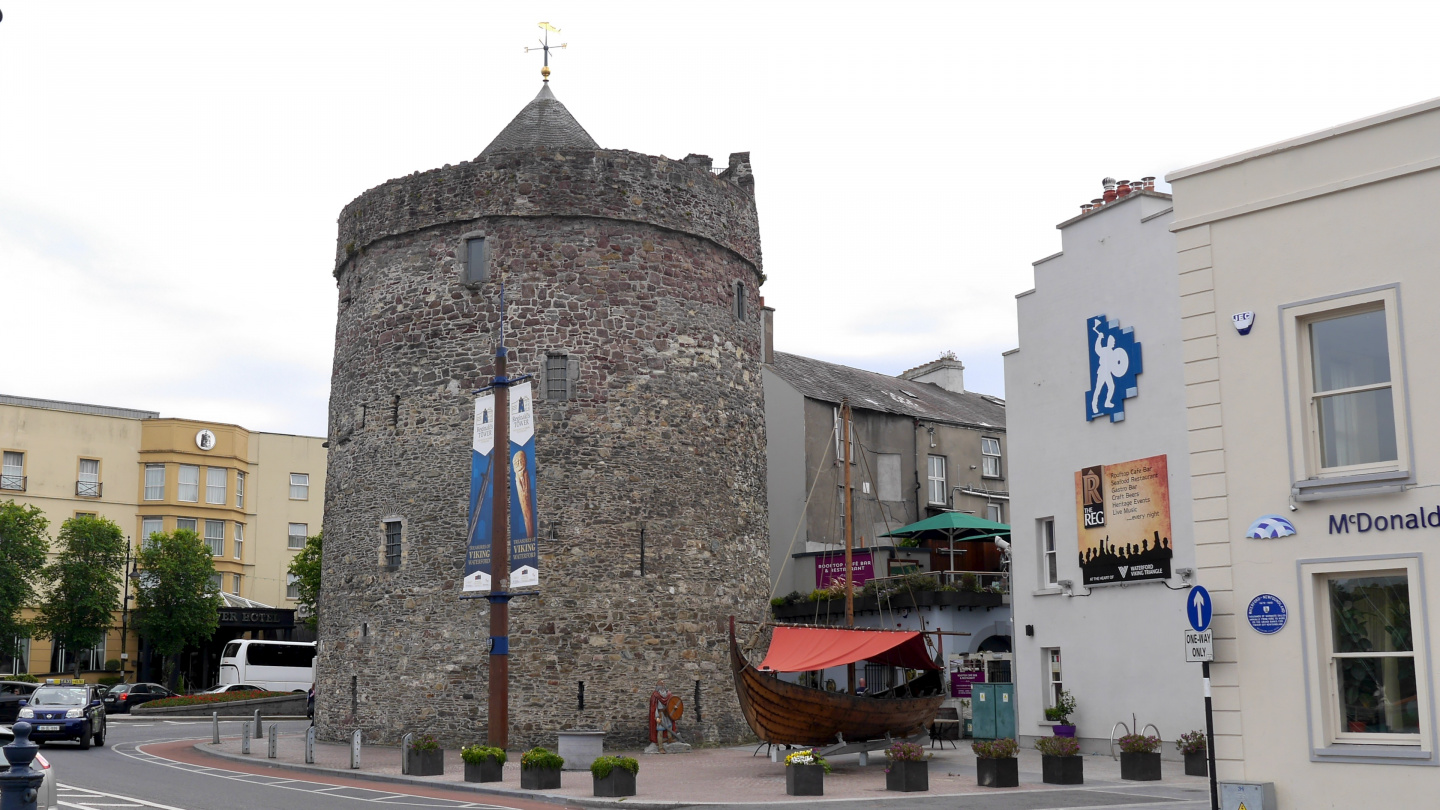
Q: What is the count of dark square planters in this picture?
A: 10